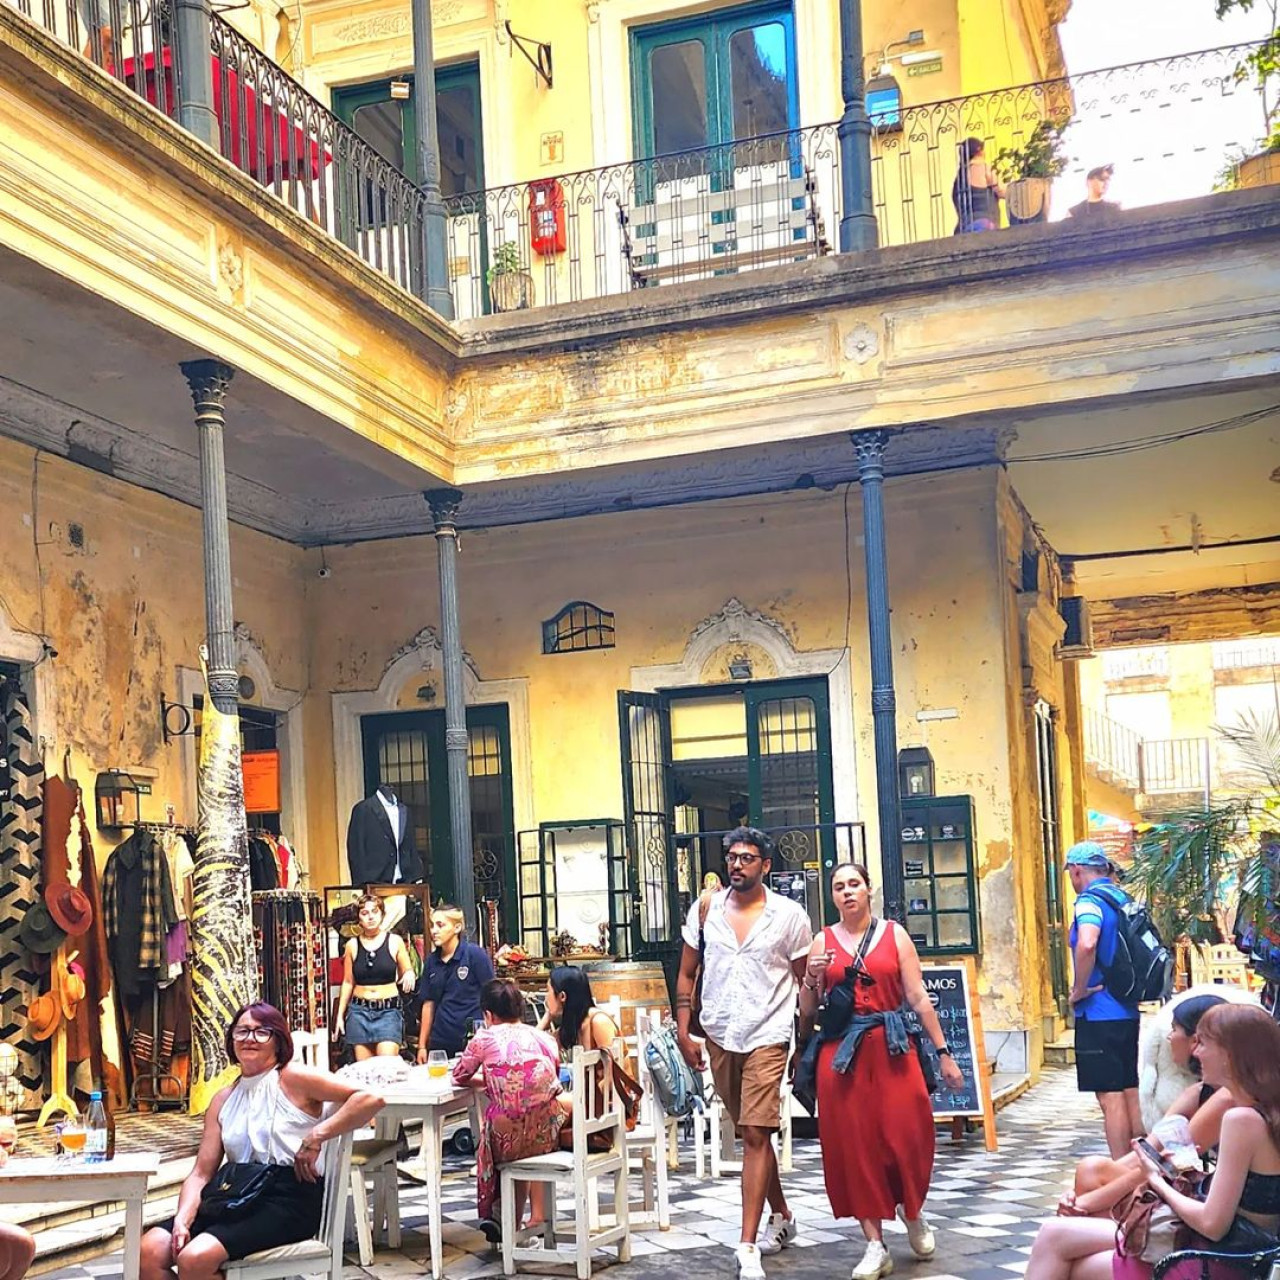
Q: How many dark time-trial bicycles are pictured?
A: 0